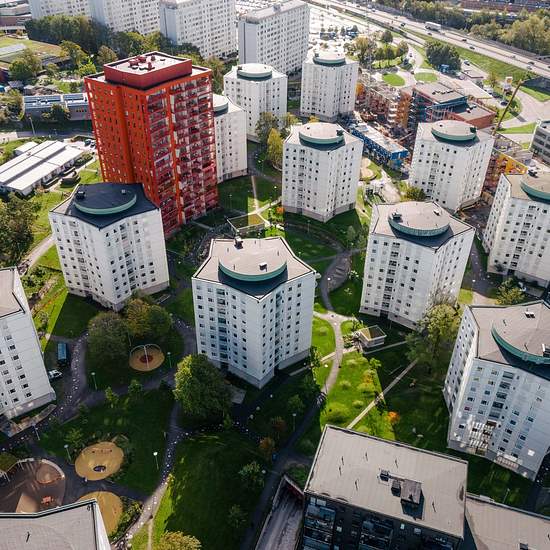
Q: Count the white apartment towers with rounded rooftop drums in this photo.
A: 10